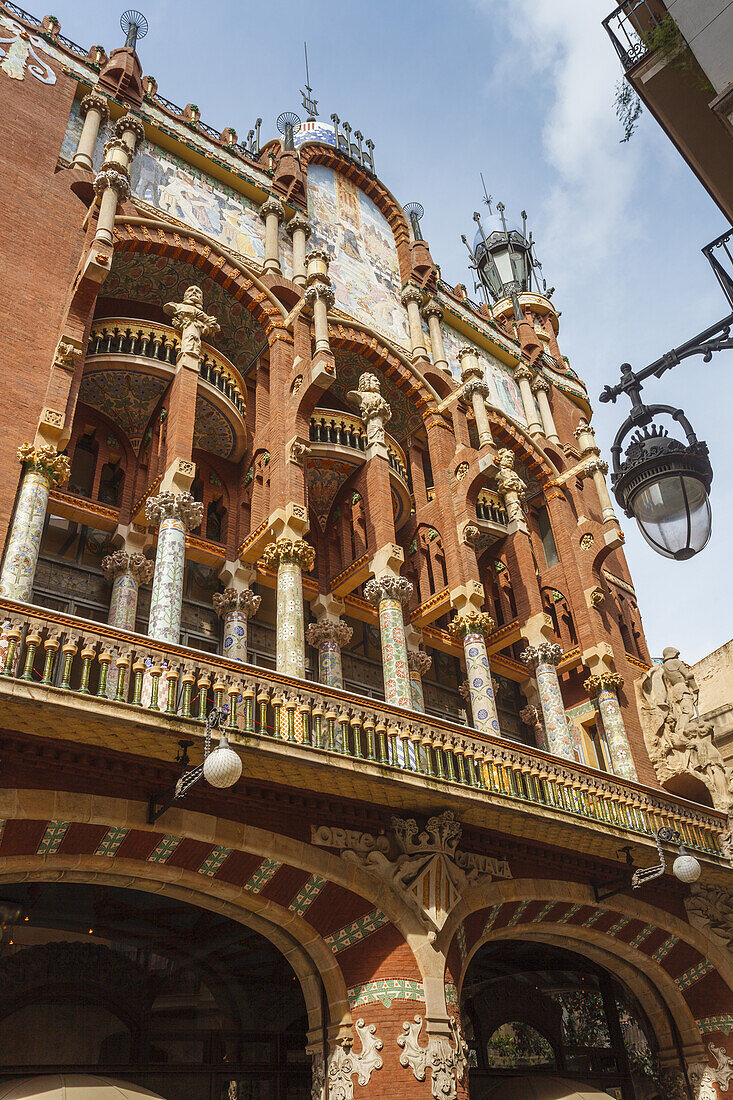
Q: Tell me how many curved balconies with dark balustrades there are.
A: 3